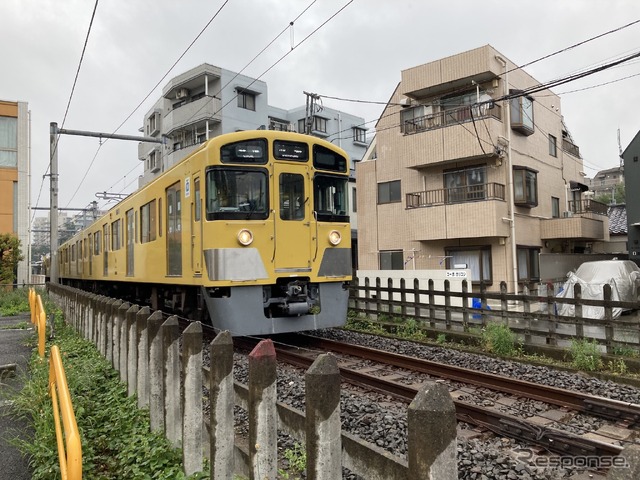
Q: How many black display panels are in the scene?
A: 3